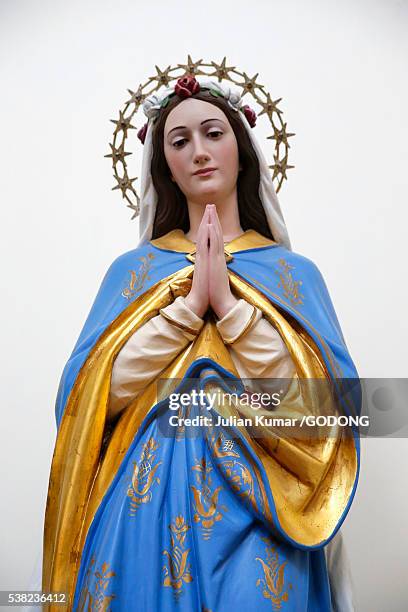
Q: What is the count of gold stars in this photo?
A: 12